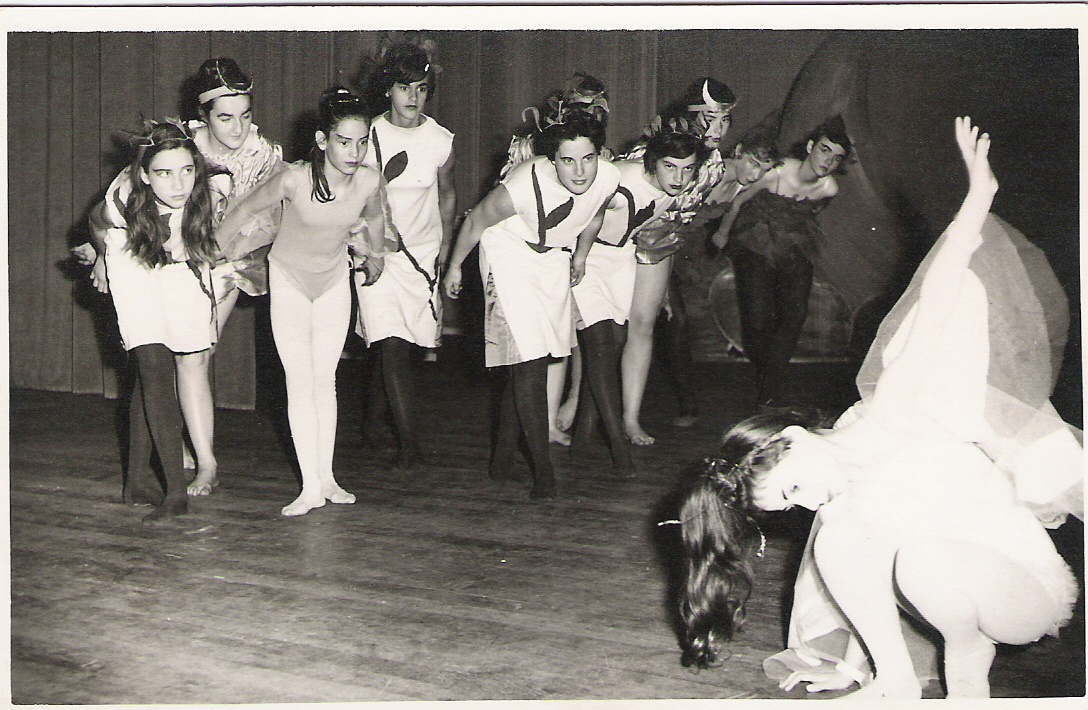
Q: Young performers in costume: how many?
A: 11